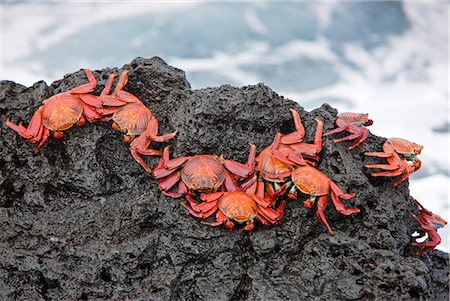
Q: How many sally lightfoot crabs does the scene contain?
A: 9